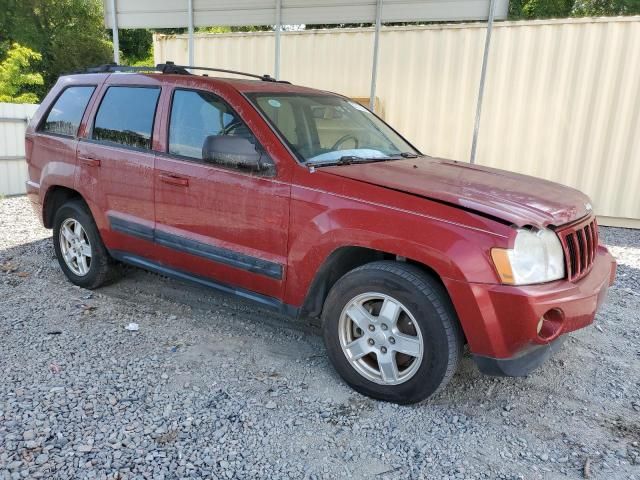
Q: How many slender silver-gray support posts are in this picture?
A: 5